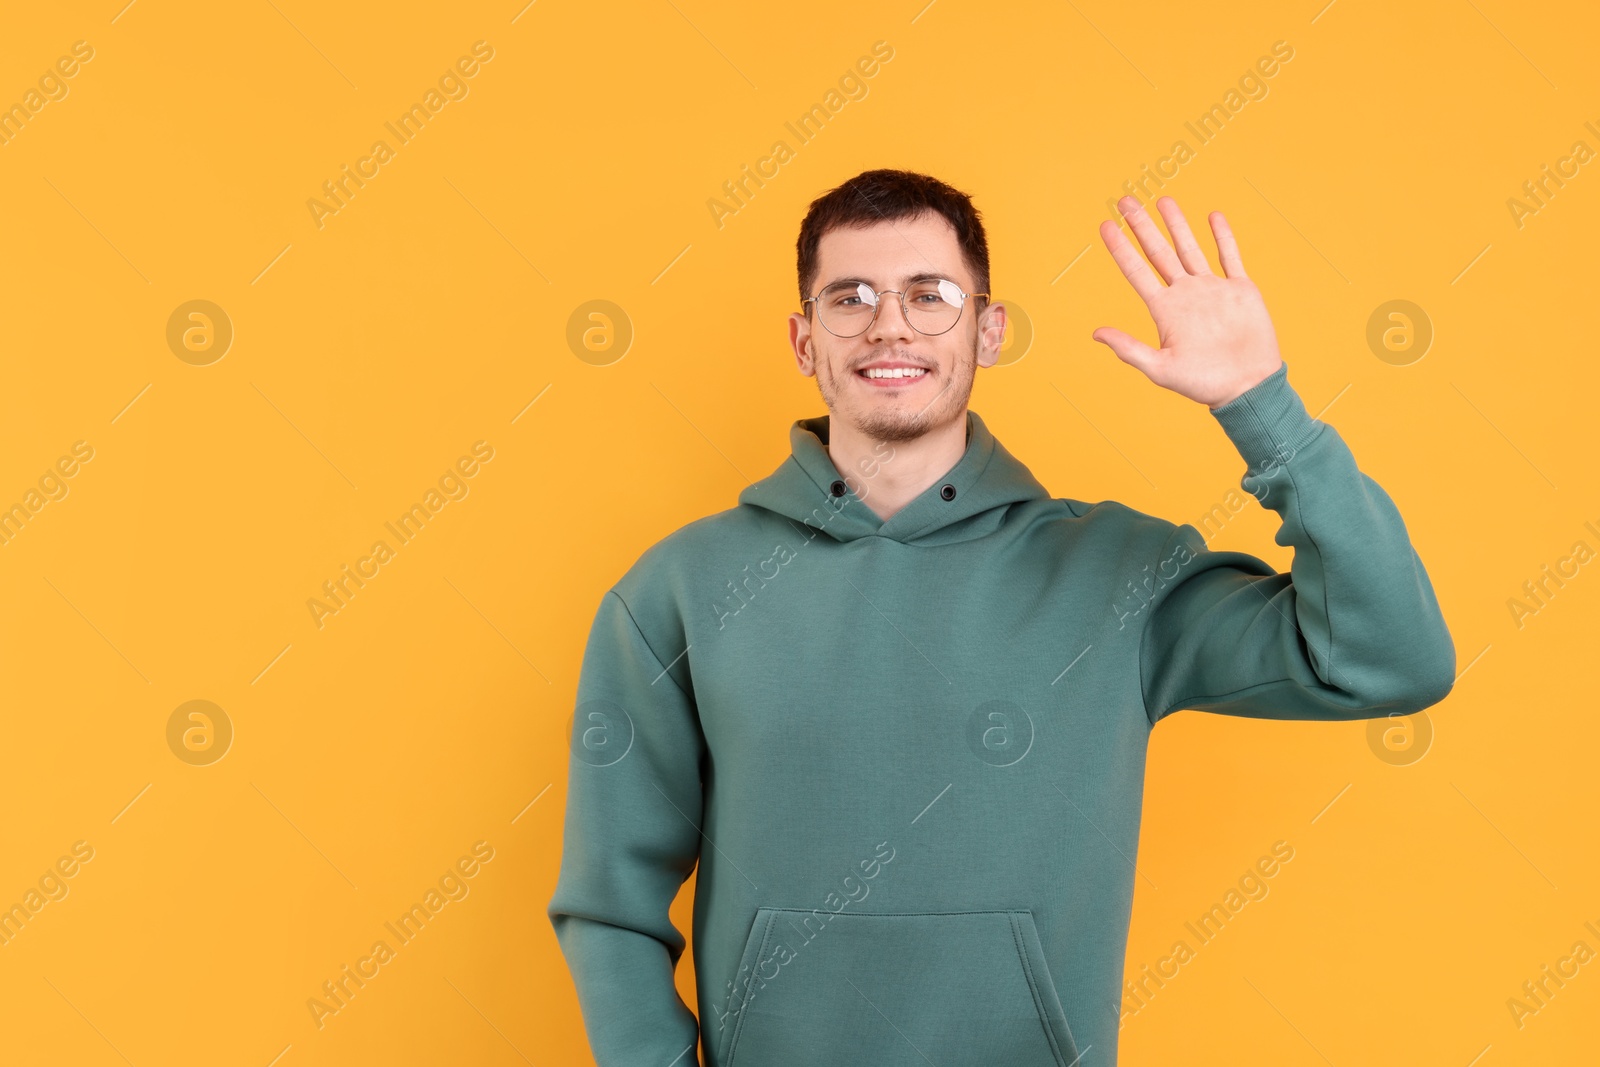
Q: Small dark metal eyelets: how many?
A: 2